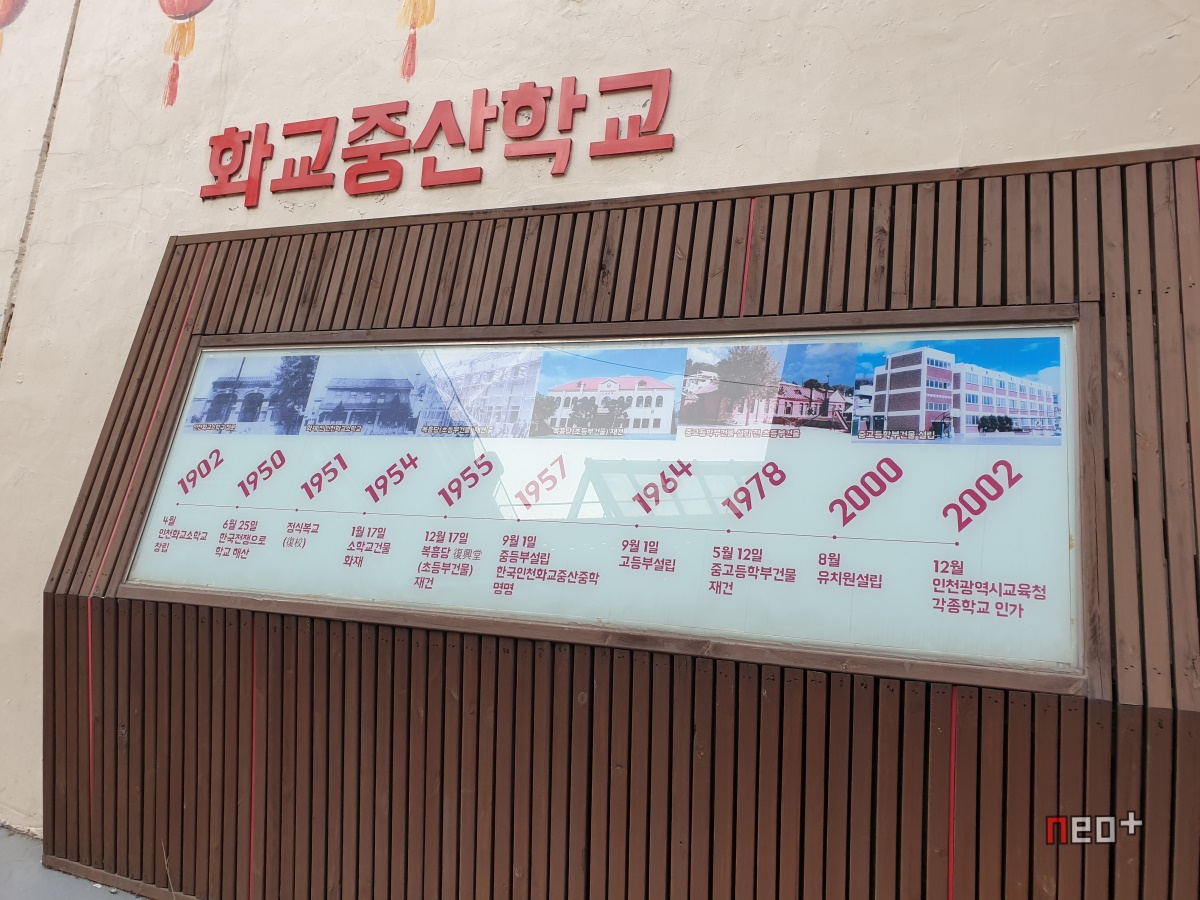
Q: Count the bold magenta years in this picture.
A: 10